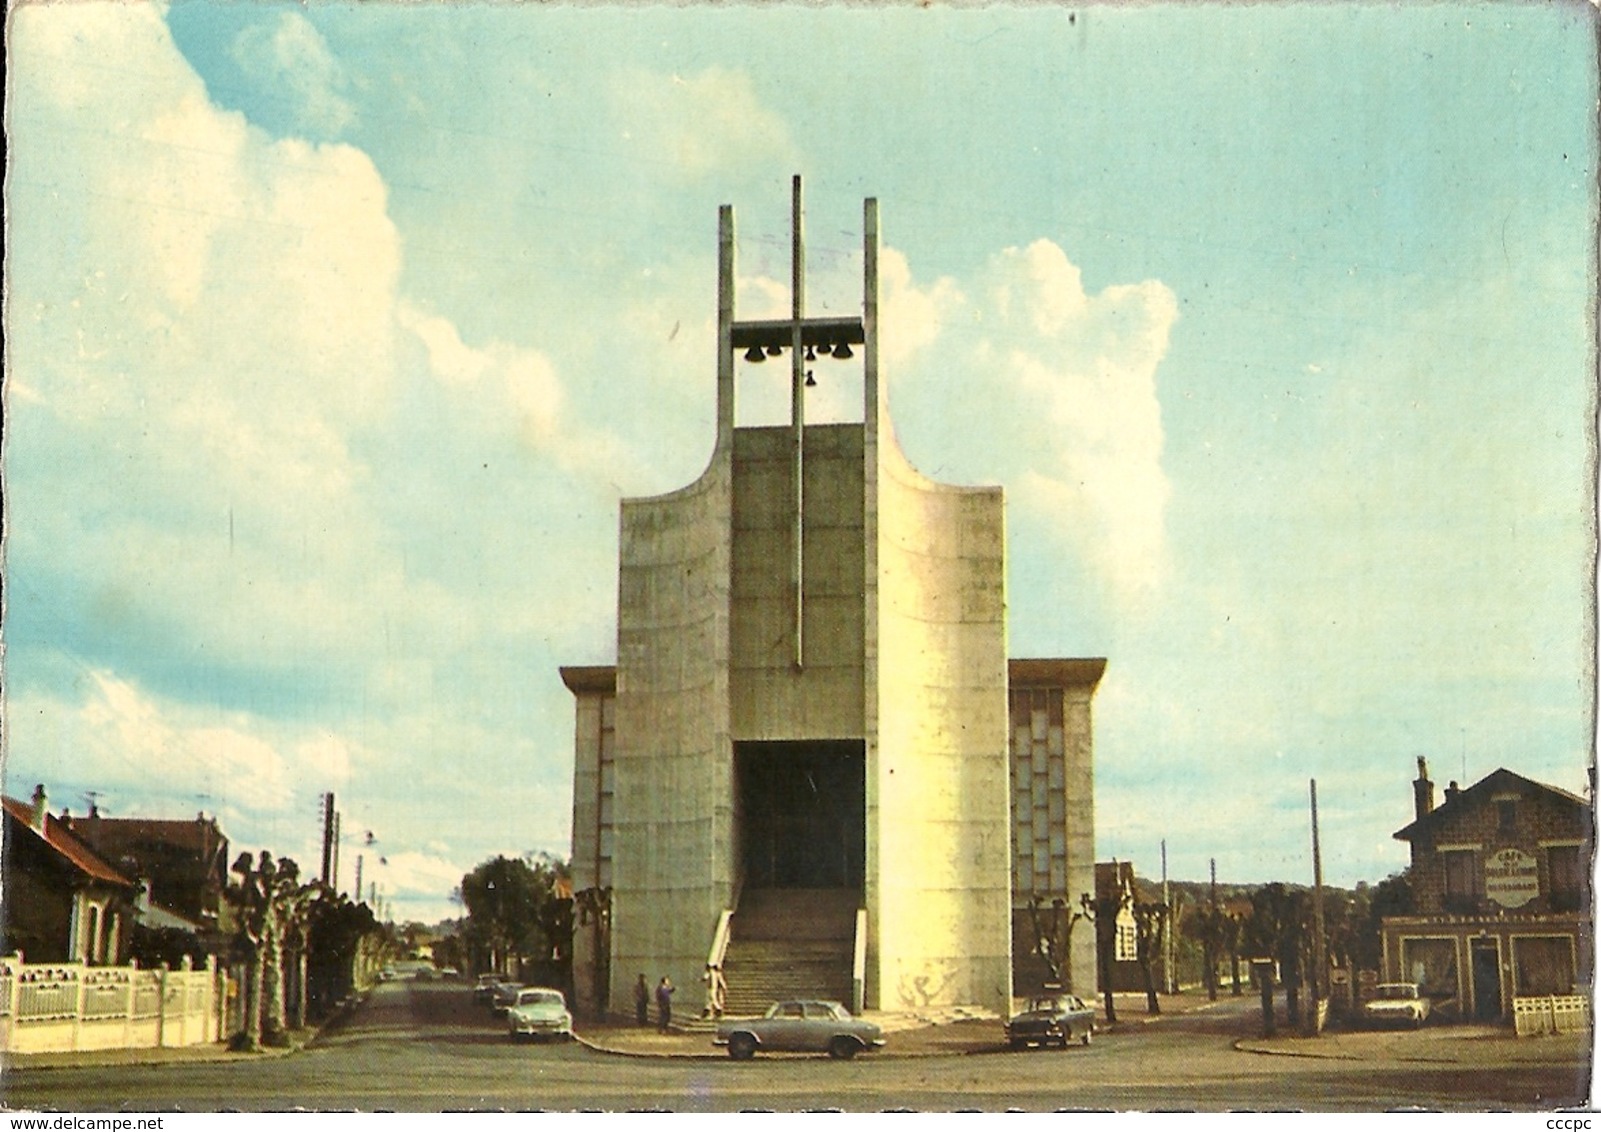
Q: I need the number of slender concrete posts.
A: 3